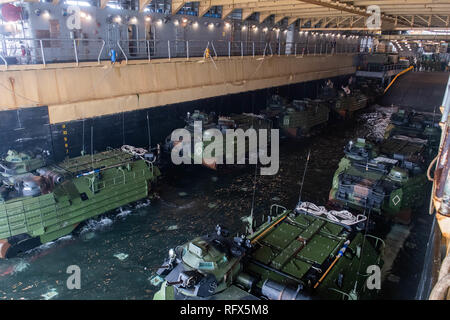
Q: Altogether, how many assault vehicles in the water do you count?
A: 7